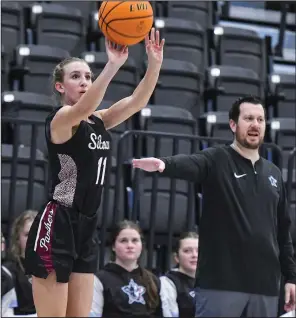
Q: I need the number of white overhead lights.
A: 0